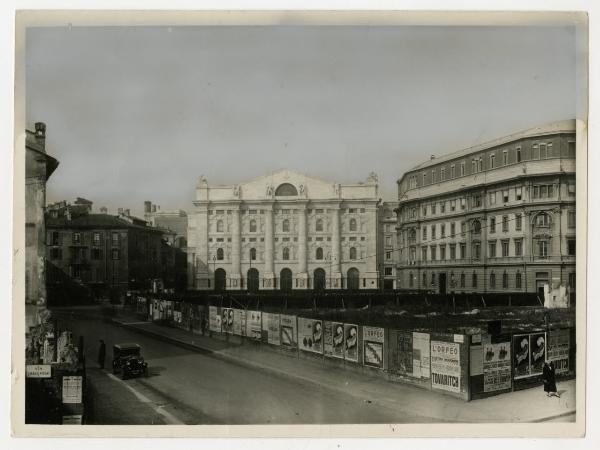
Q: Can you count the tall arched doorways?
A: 5